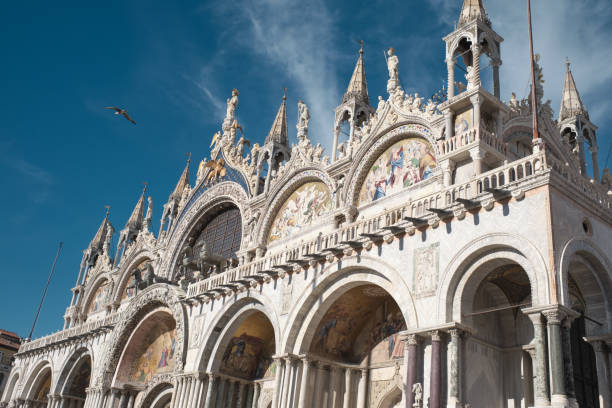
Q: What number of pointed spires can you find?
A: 7